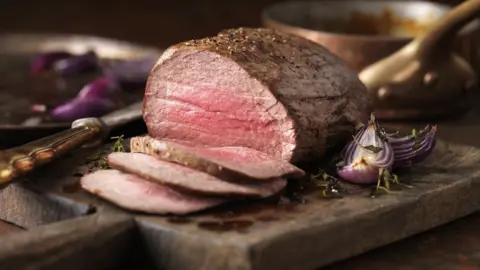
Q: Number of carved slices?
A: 3